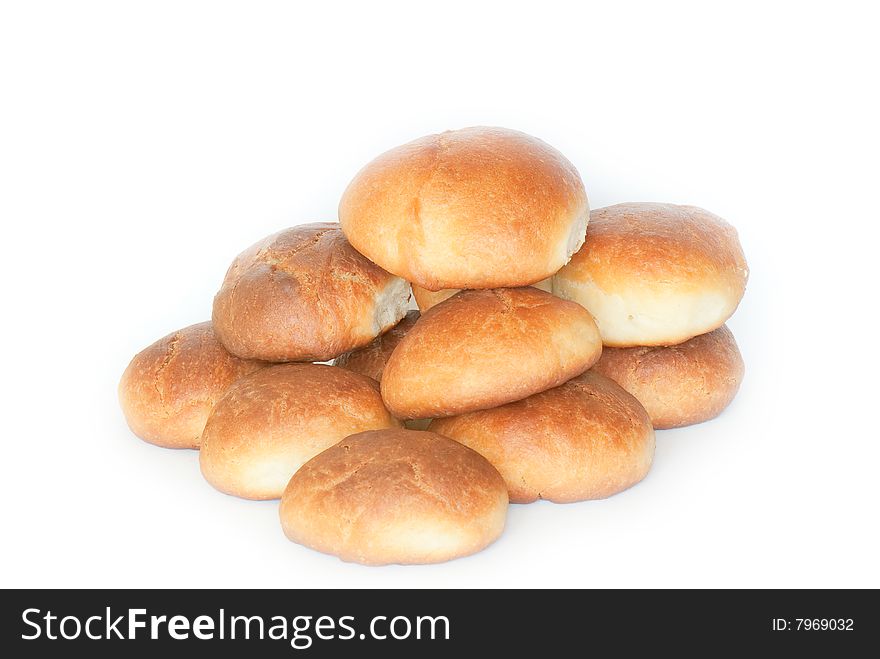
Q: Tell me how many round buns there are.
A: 11